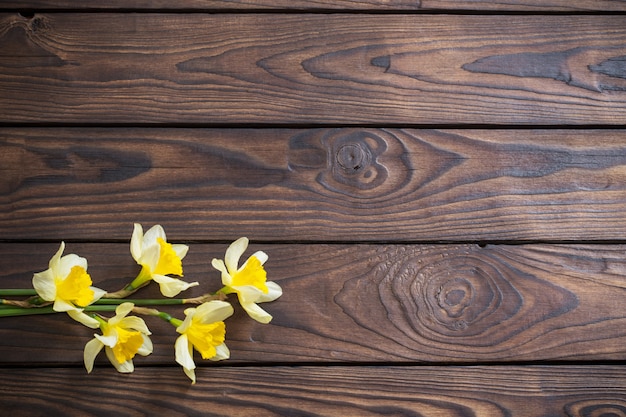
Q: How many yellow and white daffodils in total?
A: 5